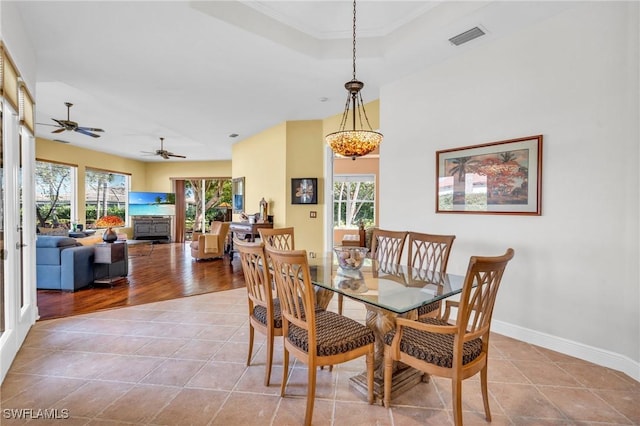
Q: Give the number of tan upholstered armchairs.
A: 1